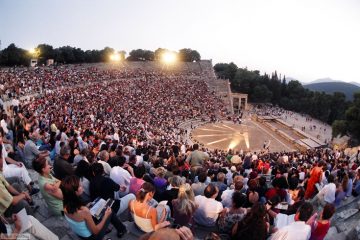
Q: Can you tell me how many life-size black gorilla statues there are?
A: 0